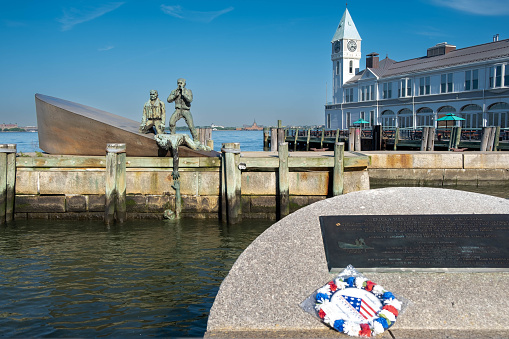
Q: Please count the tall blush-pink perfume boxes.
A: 0